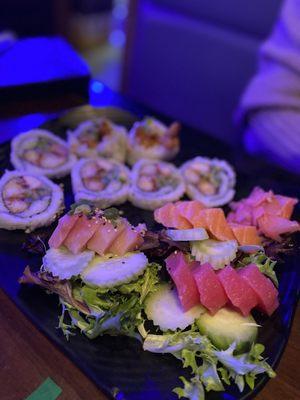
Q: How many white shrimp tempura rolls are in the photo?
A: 7